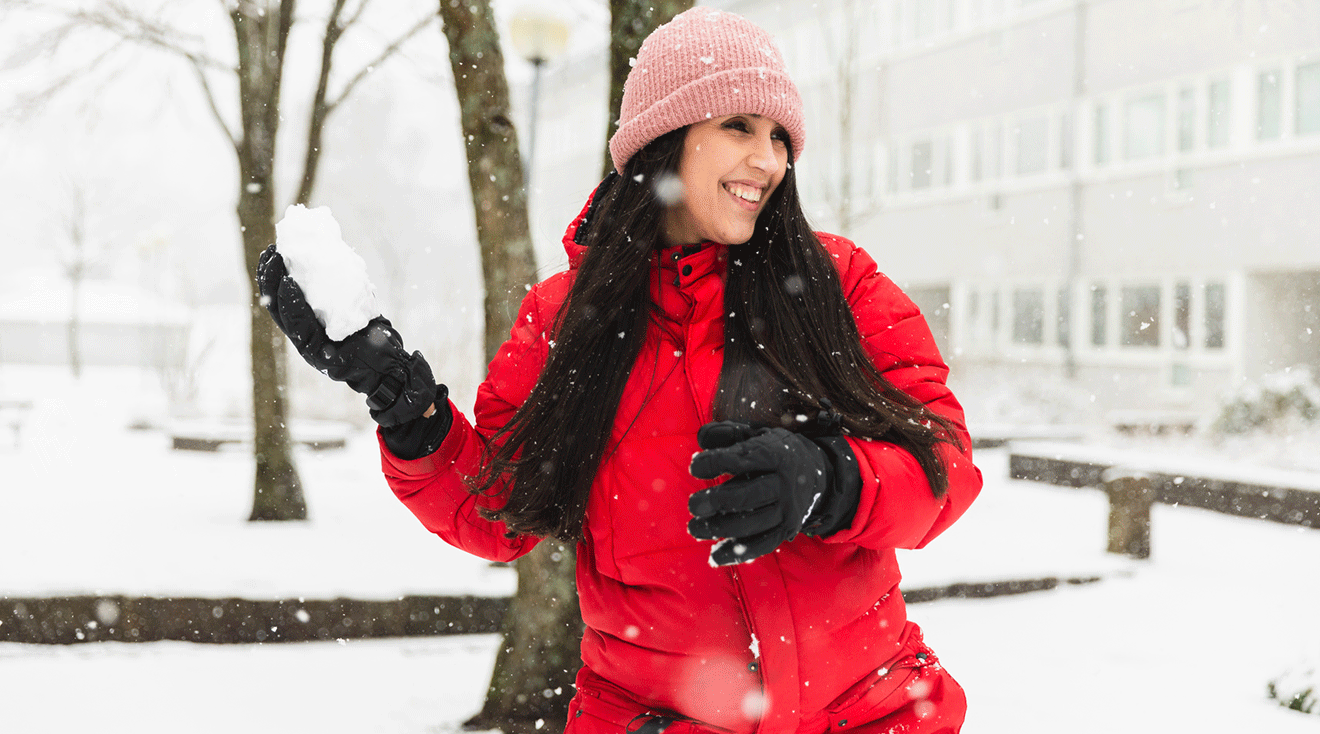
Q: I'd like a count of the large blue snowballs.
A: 0